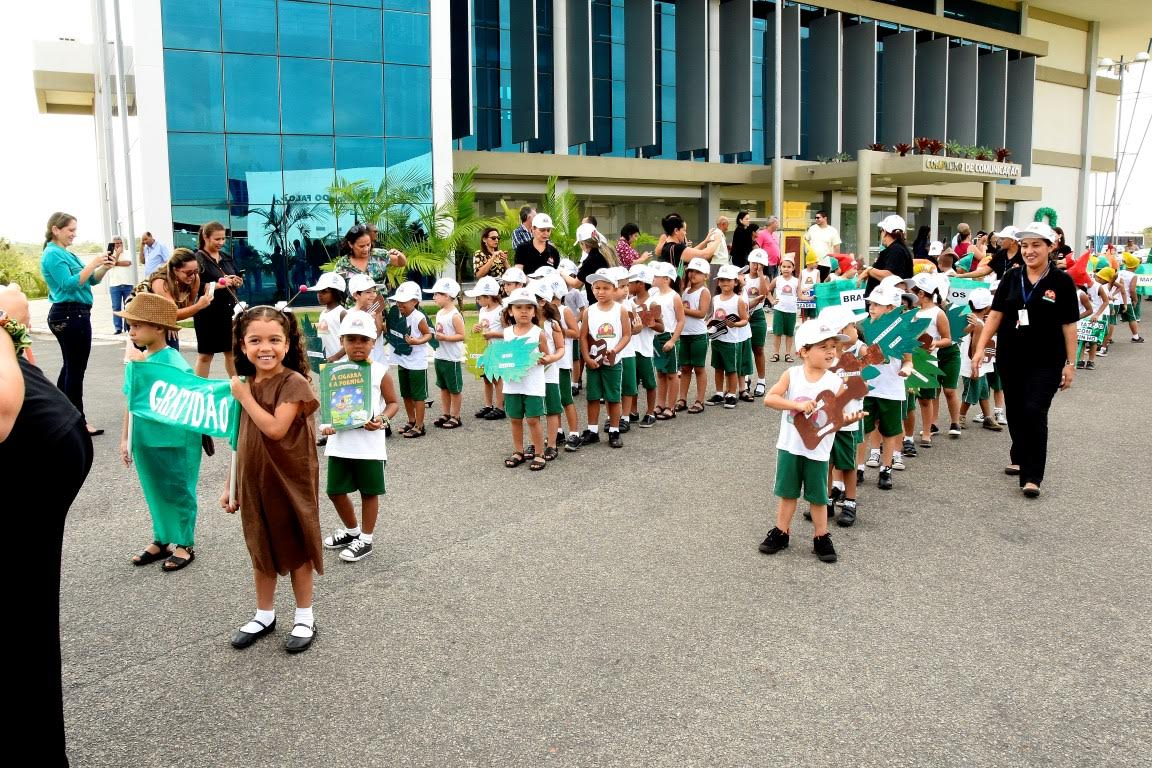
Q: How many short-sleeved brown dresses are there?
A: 1